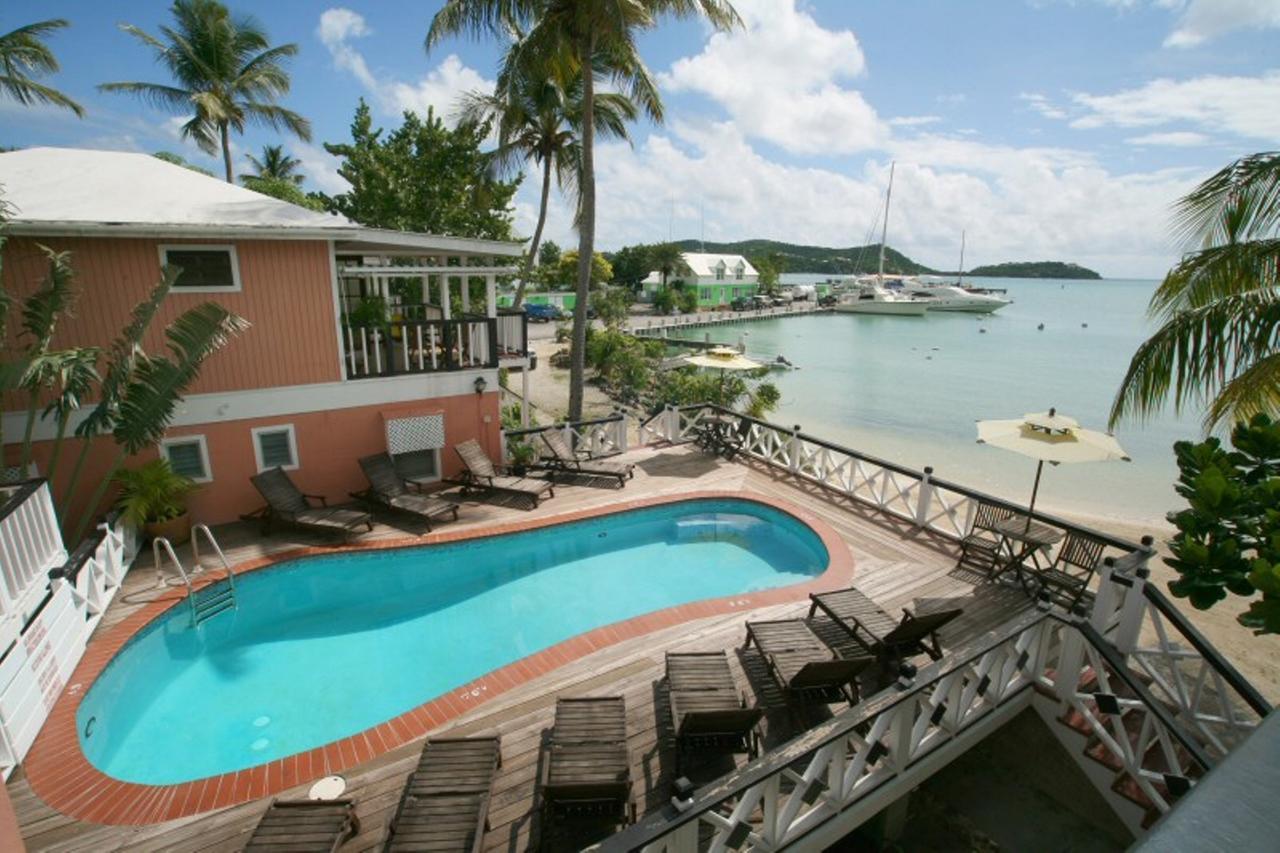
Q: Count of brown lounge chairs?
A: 10